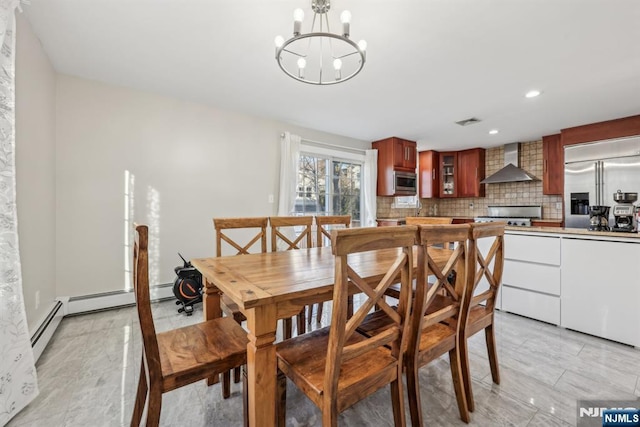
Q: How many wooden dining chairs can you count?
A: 8